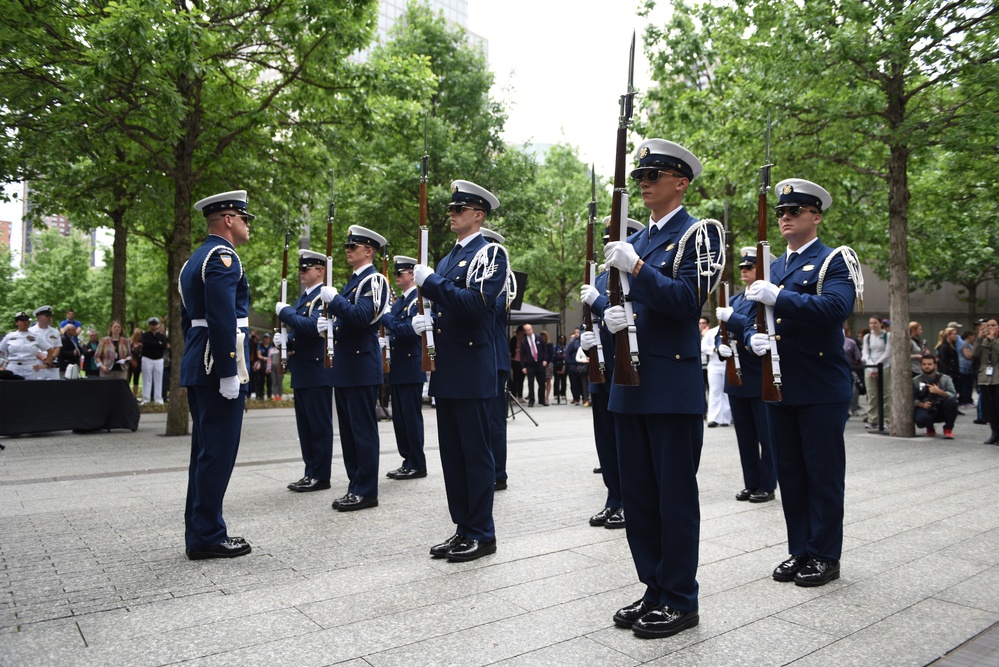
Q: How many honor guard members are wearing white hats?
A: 10